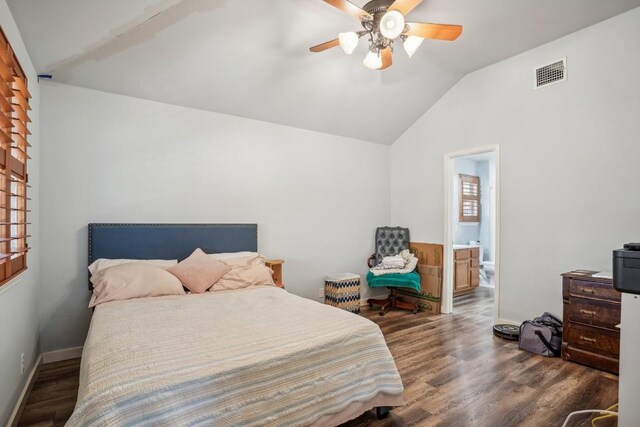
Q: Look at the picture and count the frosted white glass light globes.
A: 4